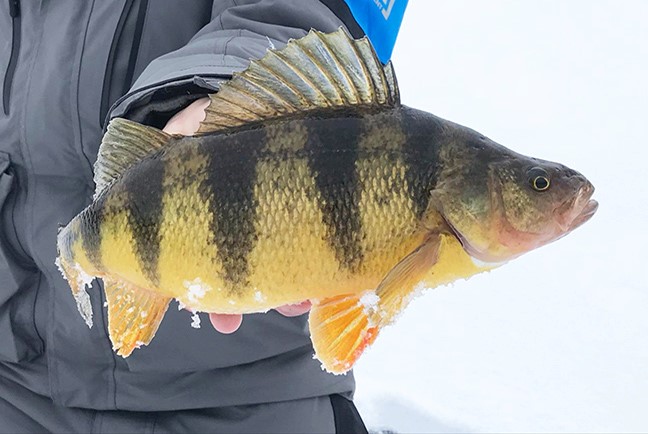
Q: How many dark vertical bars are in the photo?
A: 5